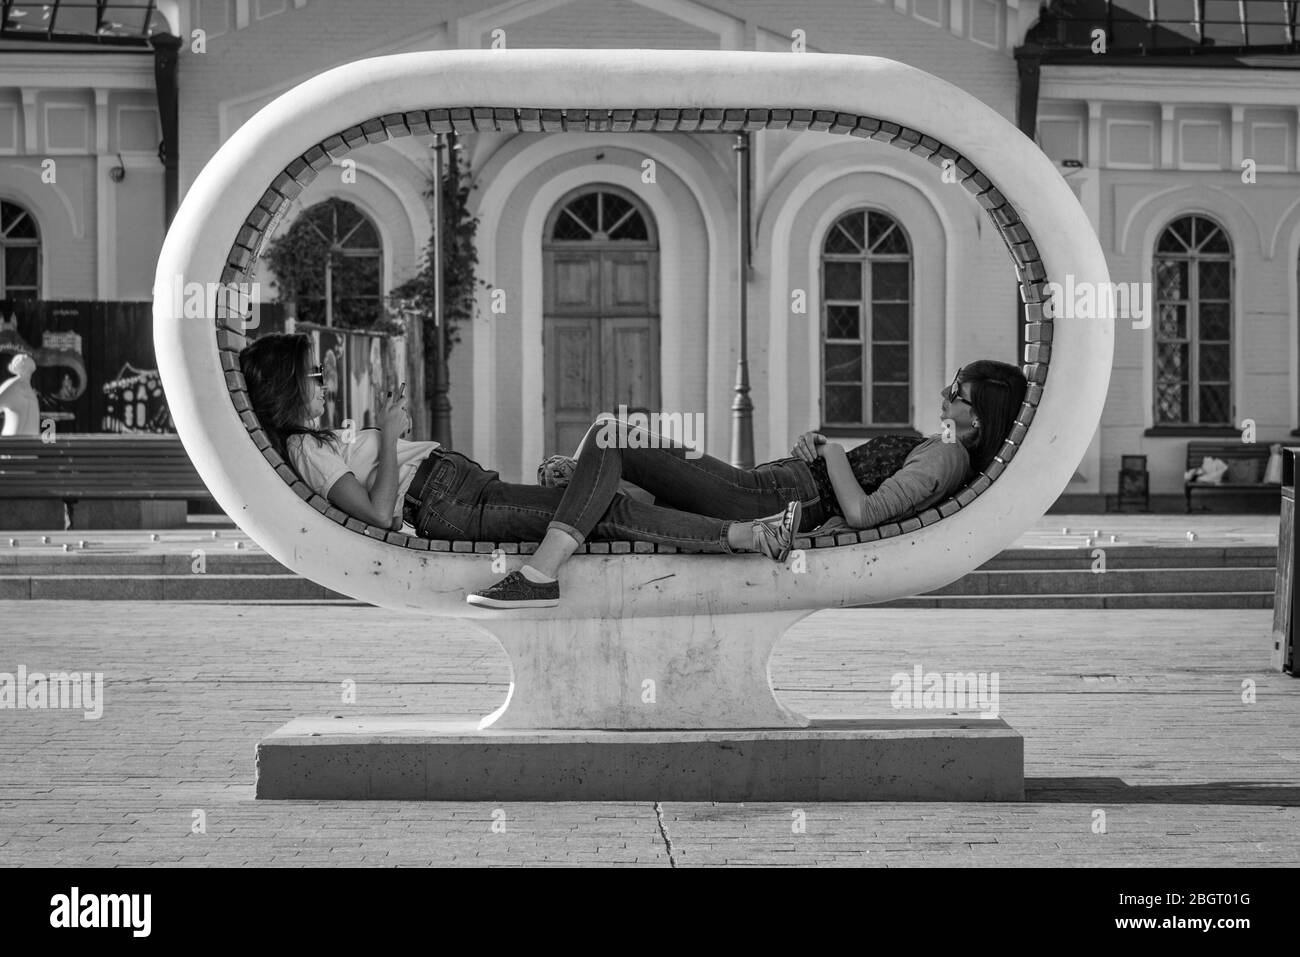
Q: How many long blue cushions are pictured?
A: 0